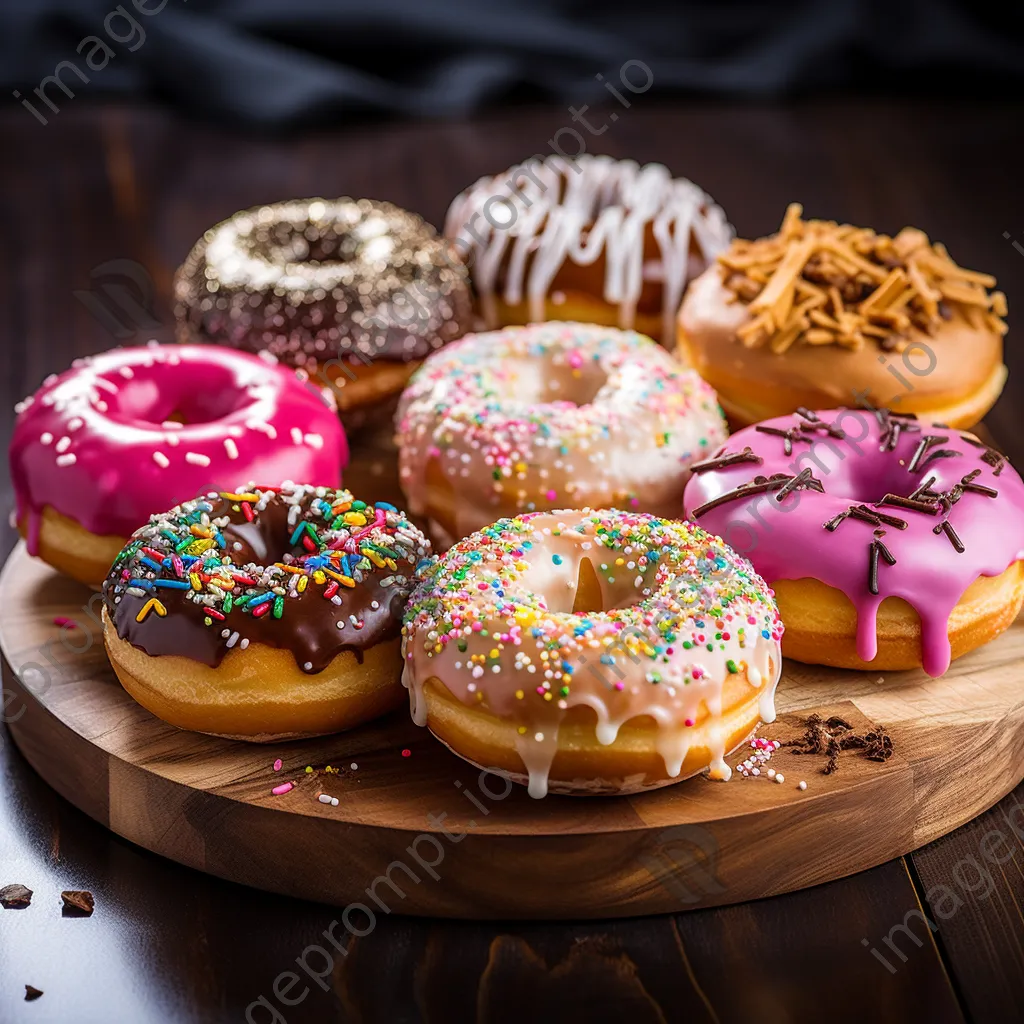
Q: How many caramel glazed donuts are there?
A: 1